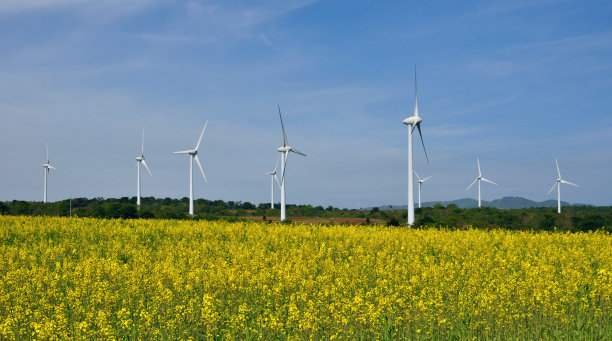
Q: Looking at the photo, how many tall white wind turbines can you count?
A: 9